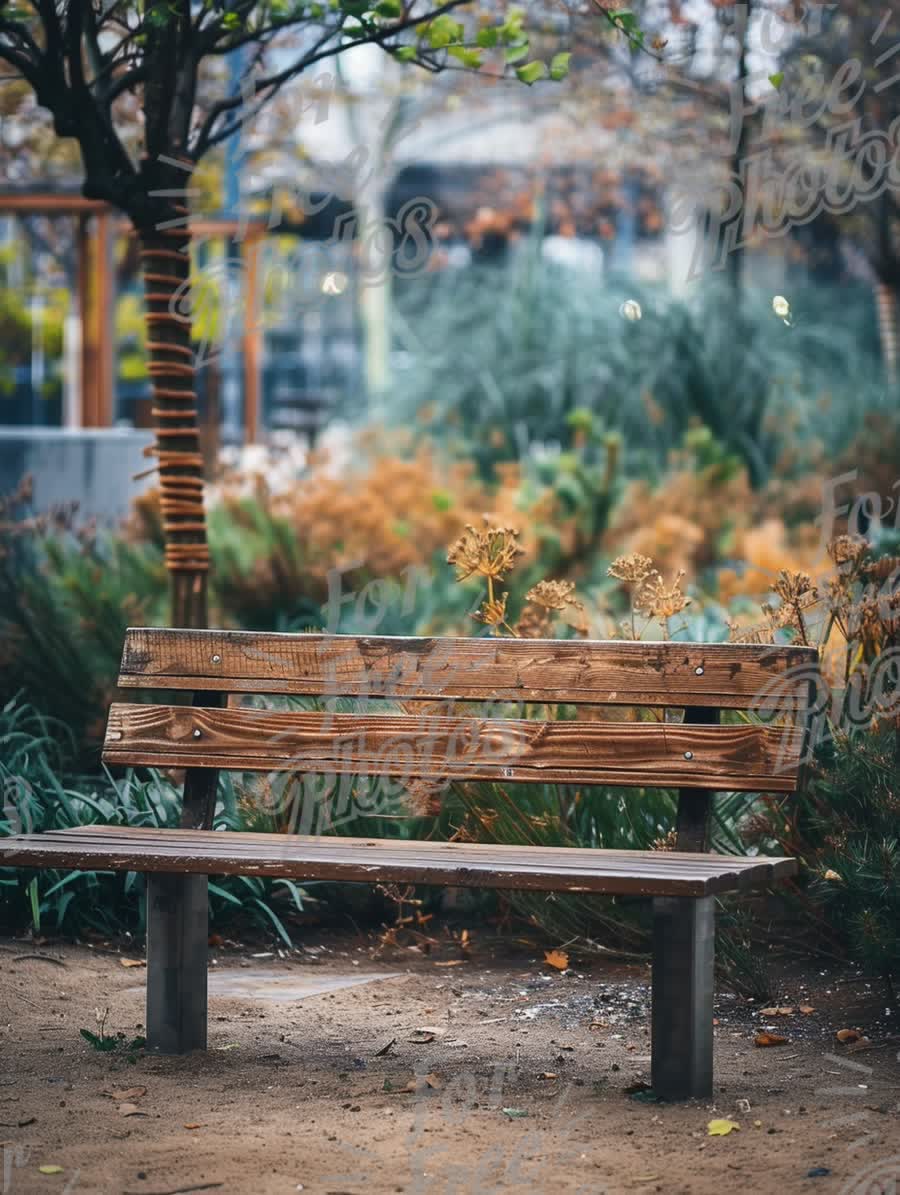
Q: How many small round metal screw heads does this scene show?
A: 4